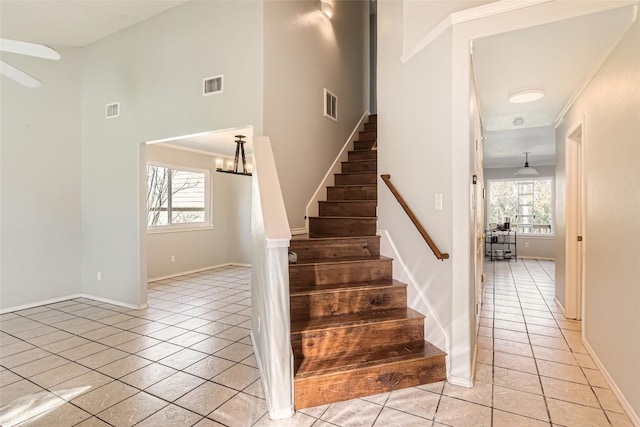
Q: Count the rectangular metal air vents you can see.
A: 3